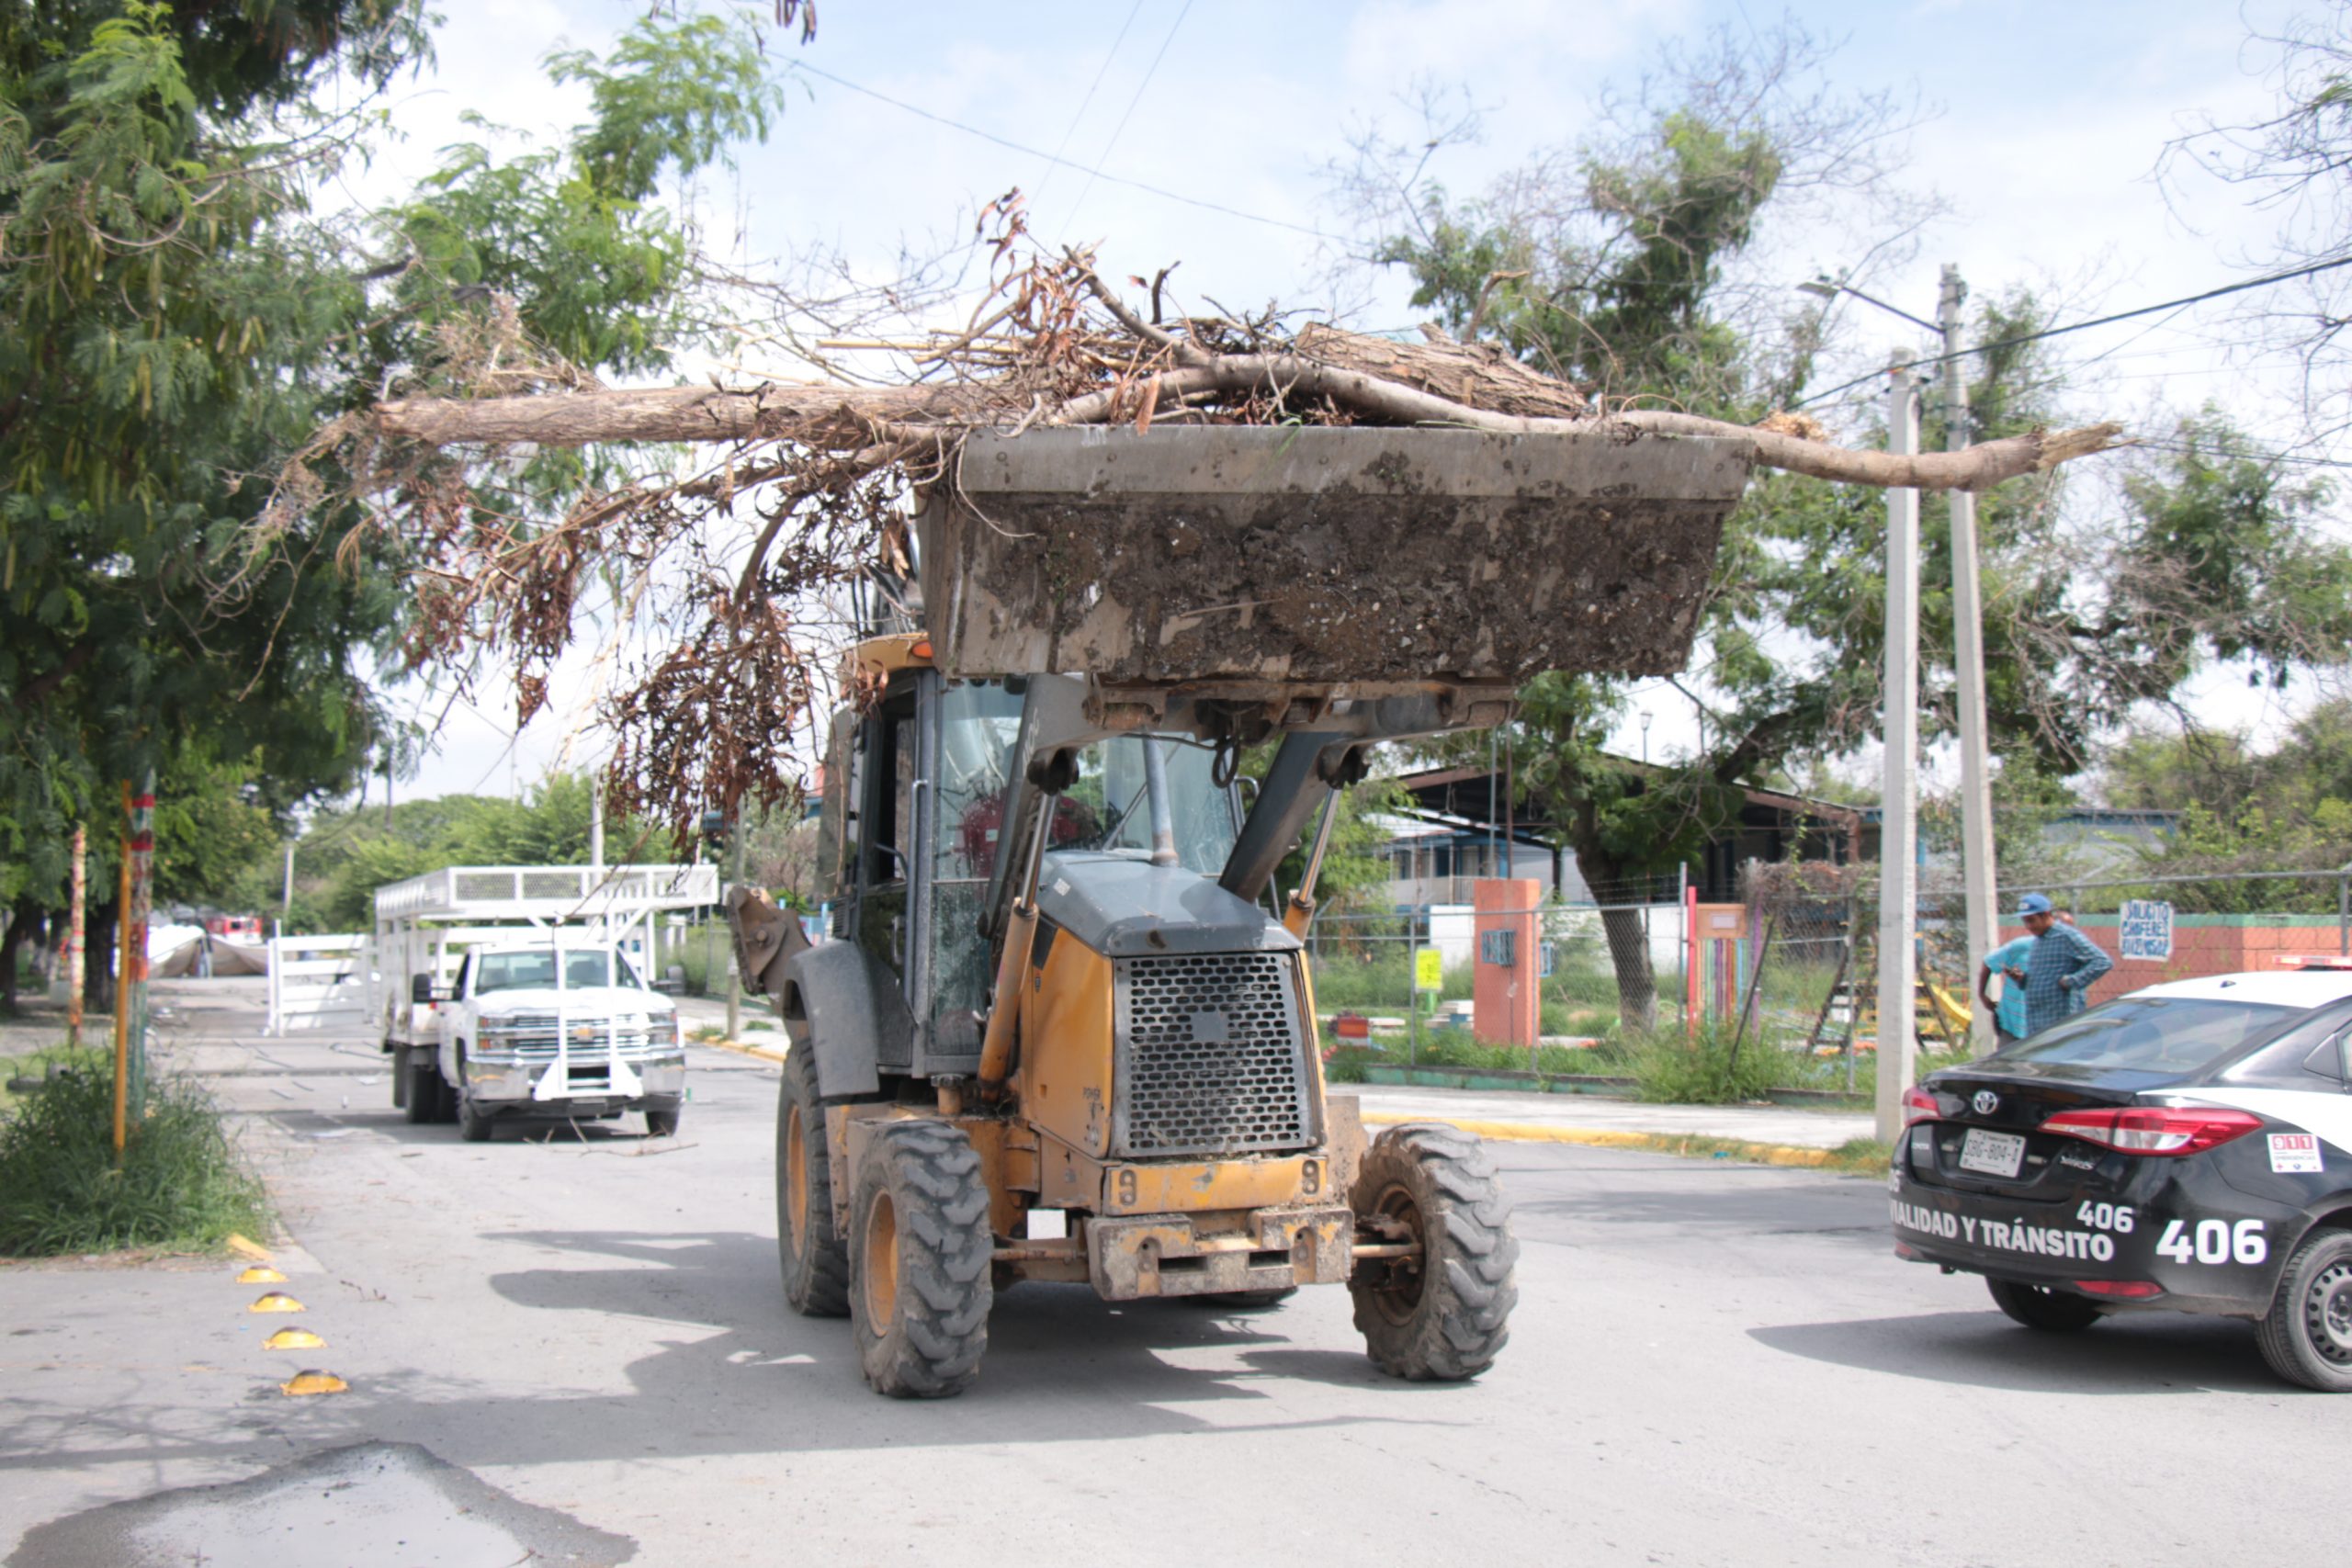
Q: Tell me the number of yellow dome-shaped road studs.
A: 4